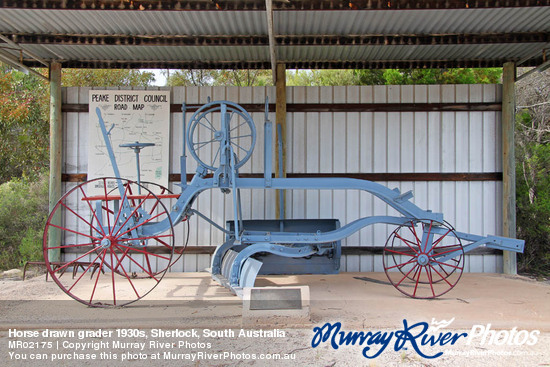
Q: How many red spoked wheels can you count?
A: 4